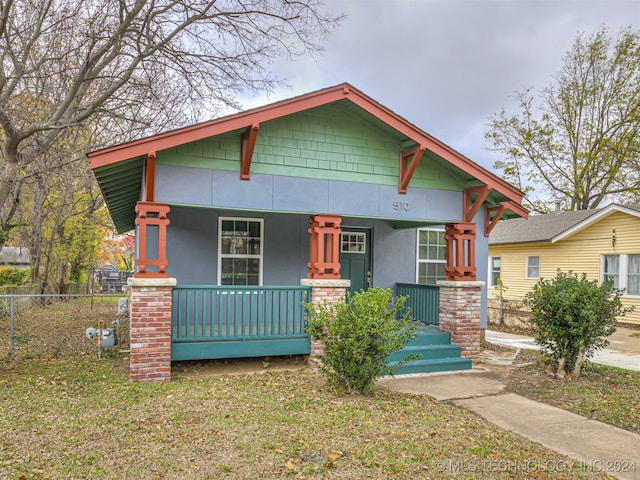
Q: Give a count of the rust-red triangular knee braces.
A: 5